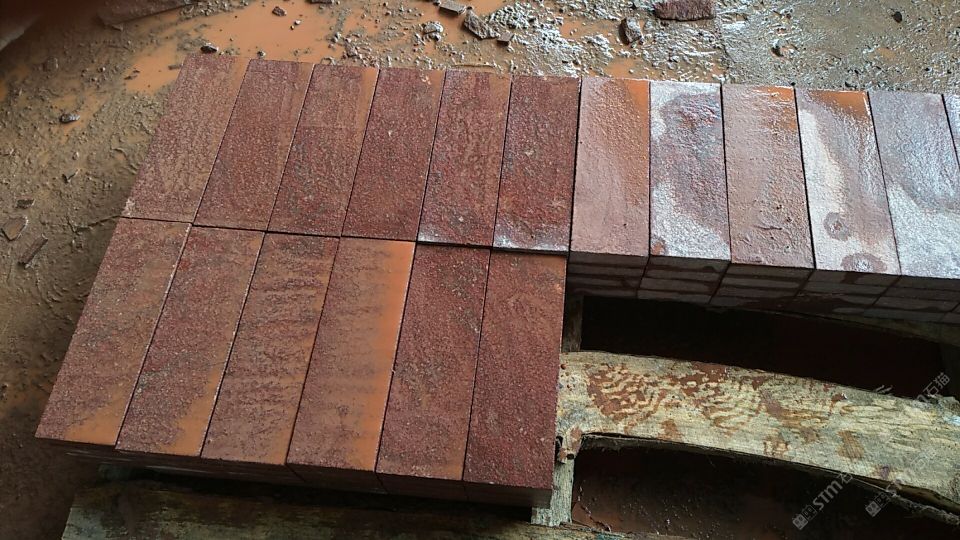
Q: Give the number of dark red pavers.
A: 12